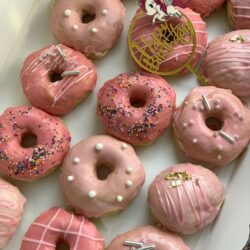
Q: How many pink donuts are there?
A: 14